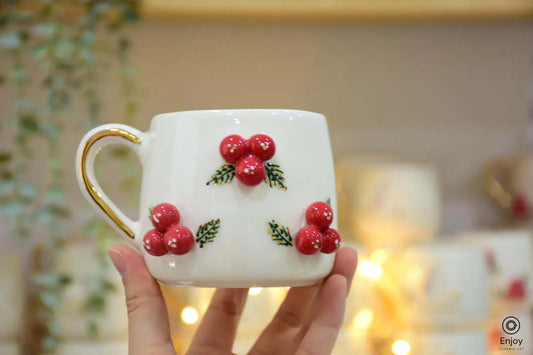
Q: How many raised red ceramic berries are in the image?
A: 9